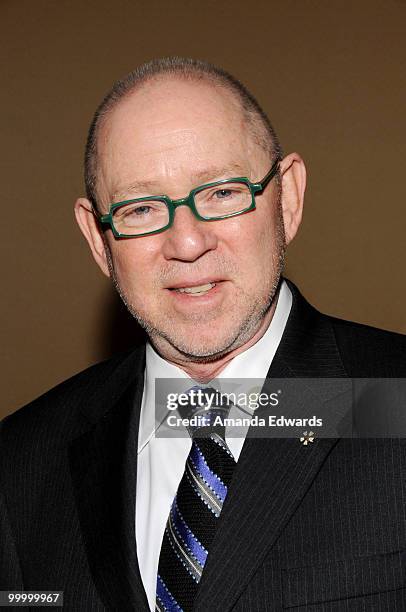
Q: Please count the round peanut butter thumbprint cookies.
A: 0